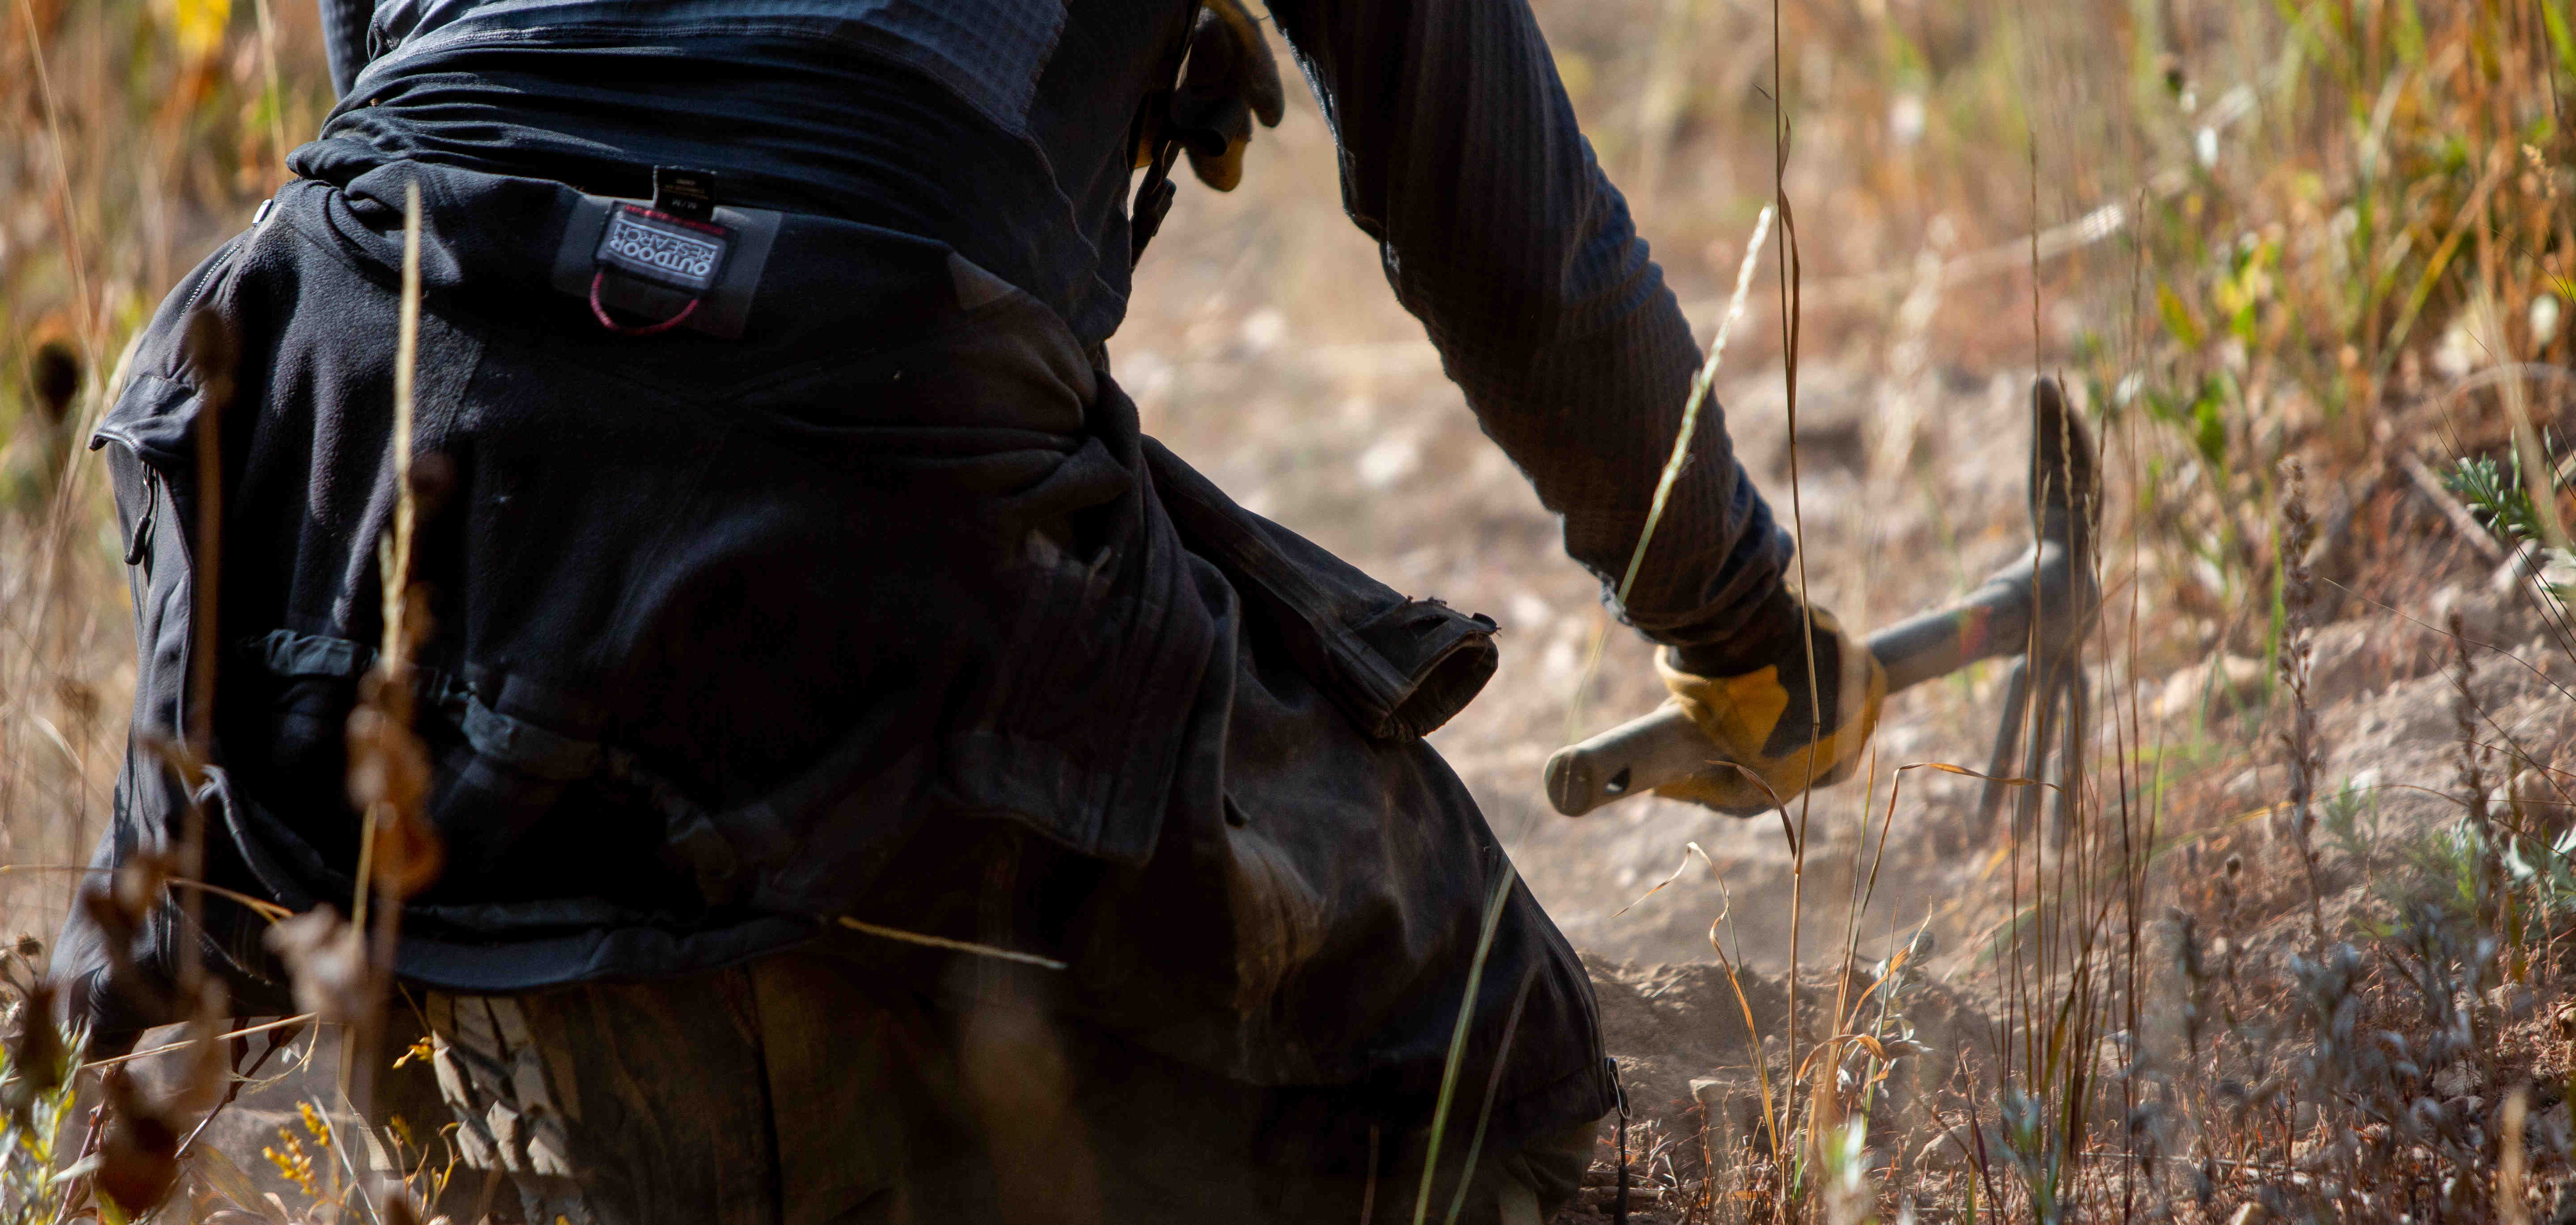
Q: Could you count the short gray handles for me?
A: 1